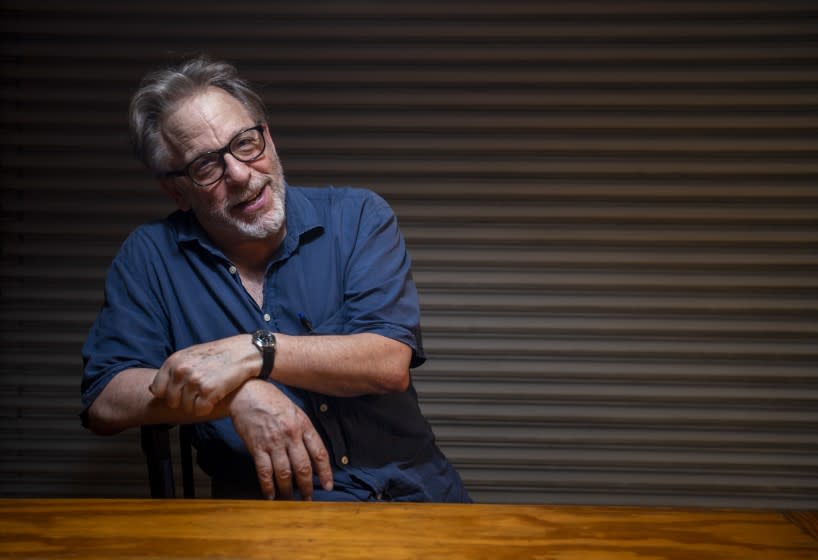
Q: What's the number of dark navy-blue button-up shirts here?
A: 1